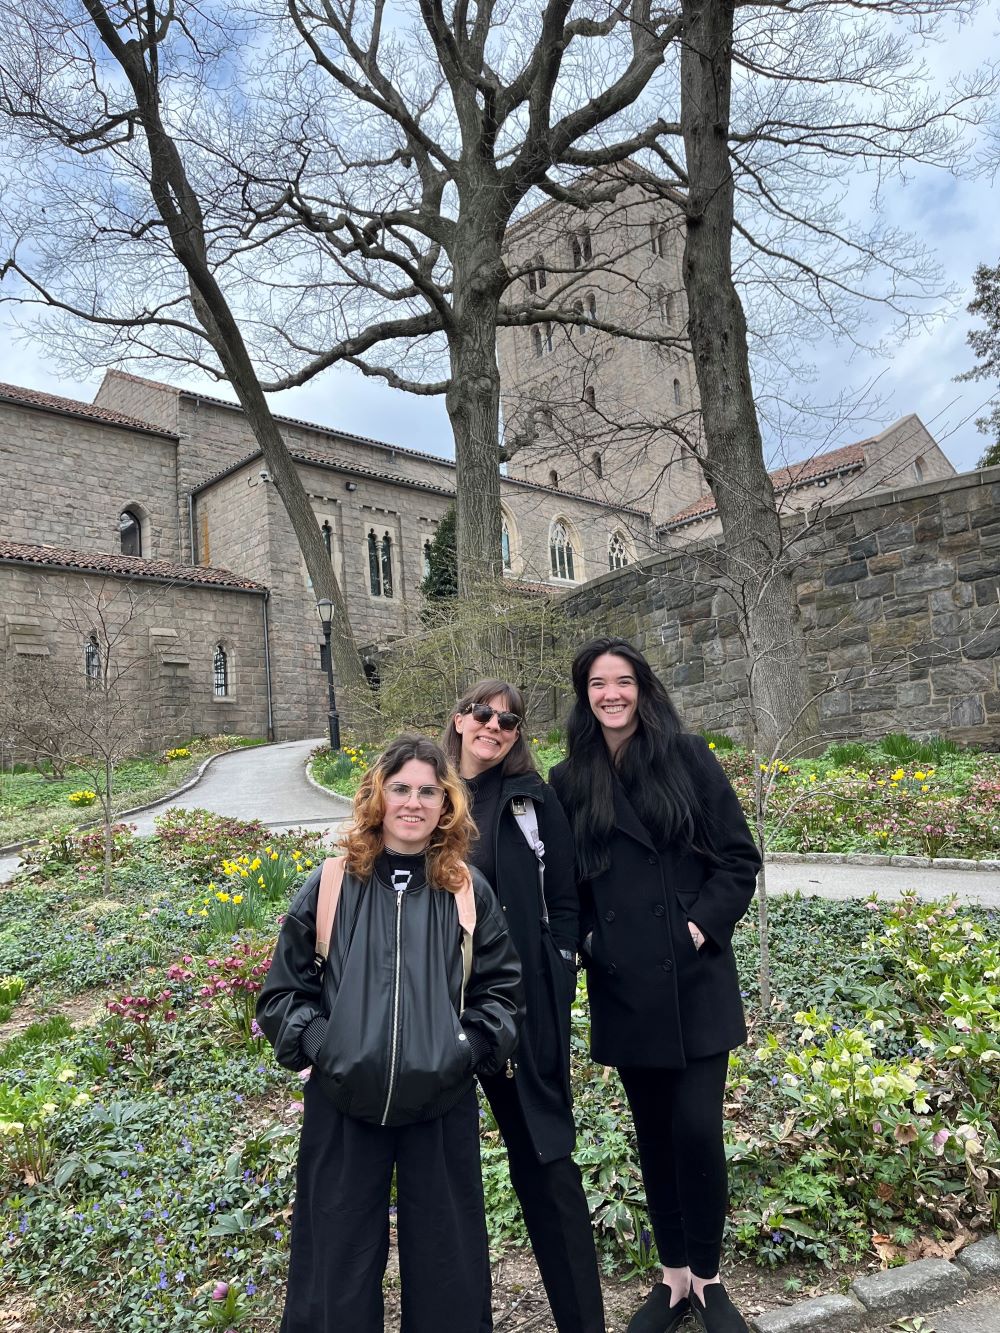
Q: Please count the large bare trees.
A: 3